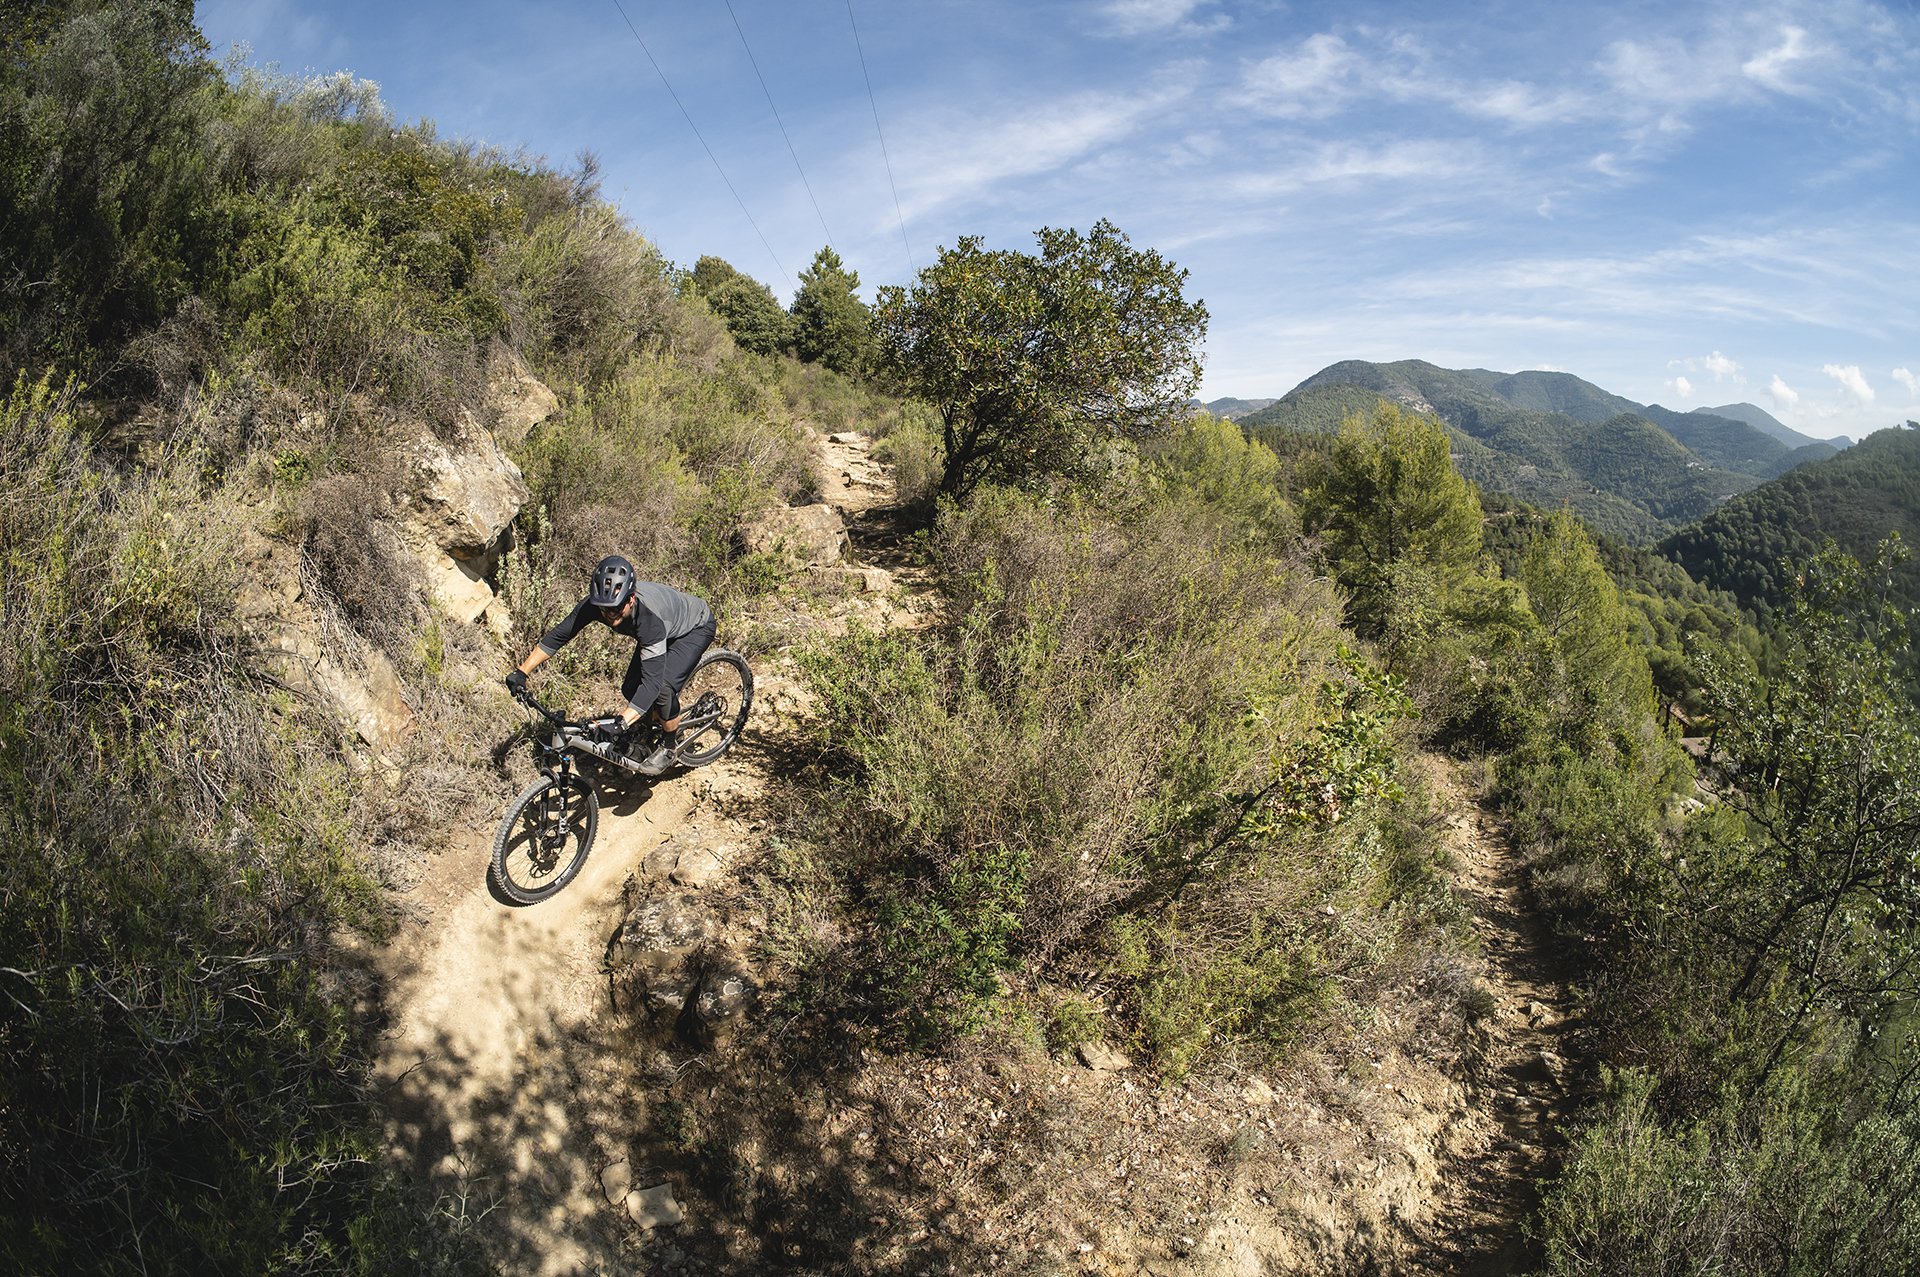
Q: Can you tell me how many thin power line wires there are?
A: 3